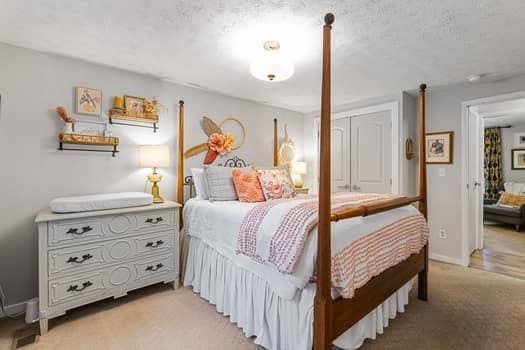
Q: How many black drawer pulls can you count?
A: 6